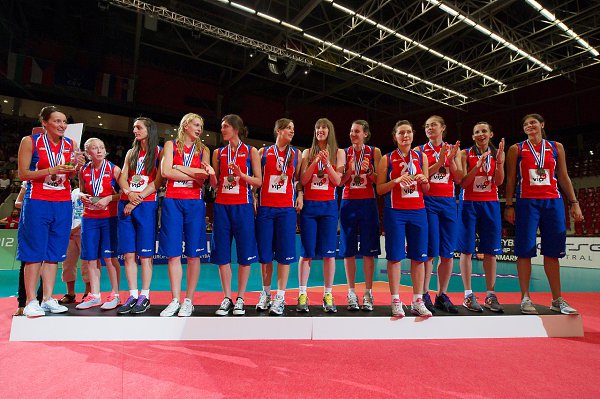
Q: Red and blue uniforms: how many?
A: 12